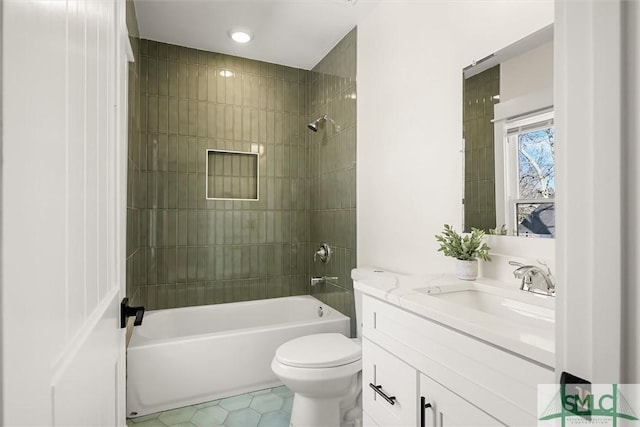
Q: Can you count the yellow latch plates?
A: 0